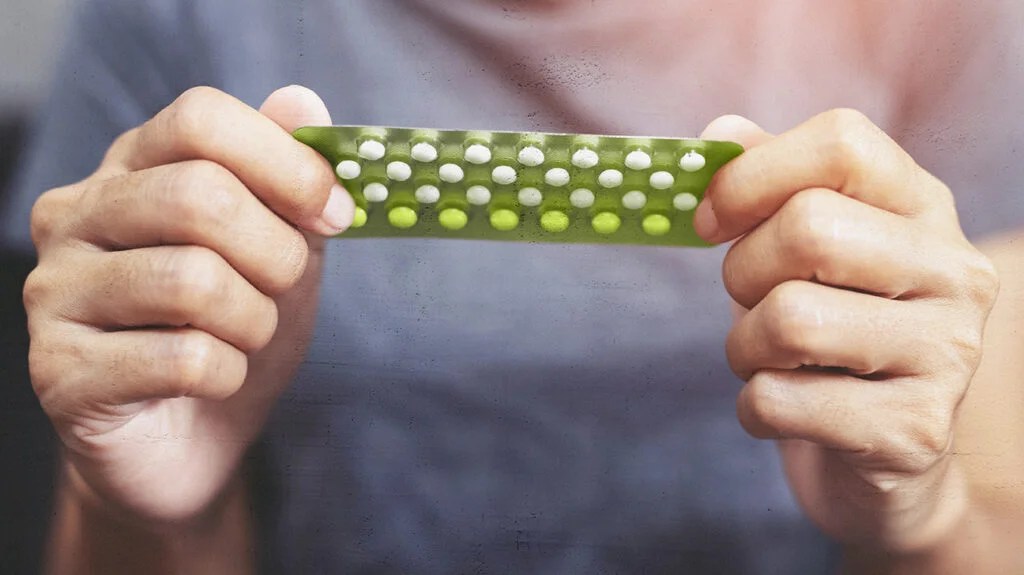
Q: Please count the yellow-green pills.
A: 7